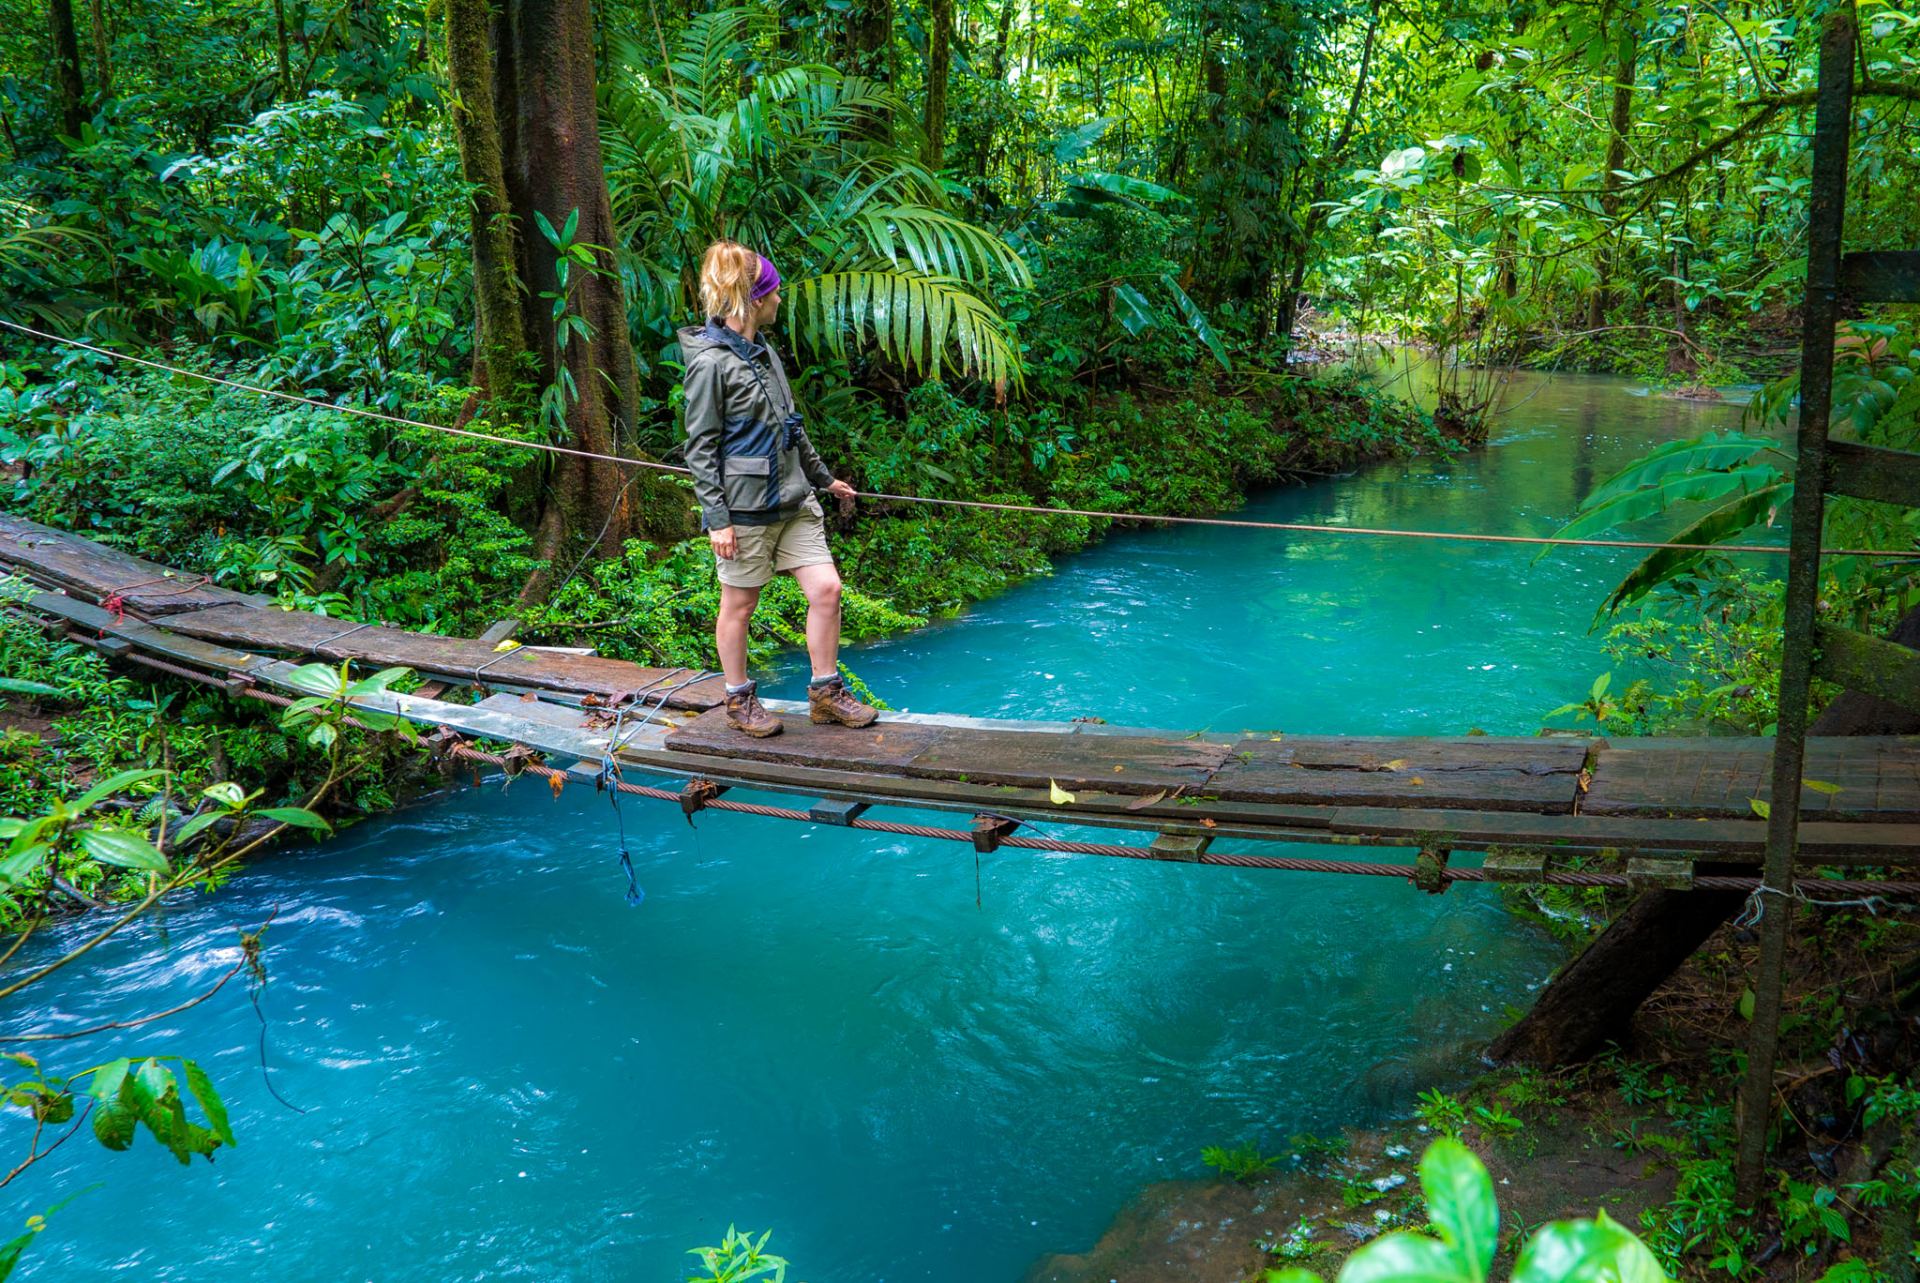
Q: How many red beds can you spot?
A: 0